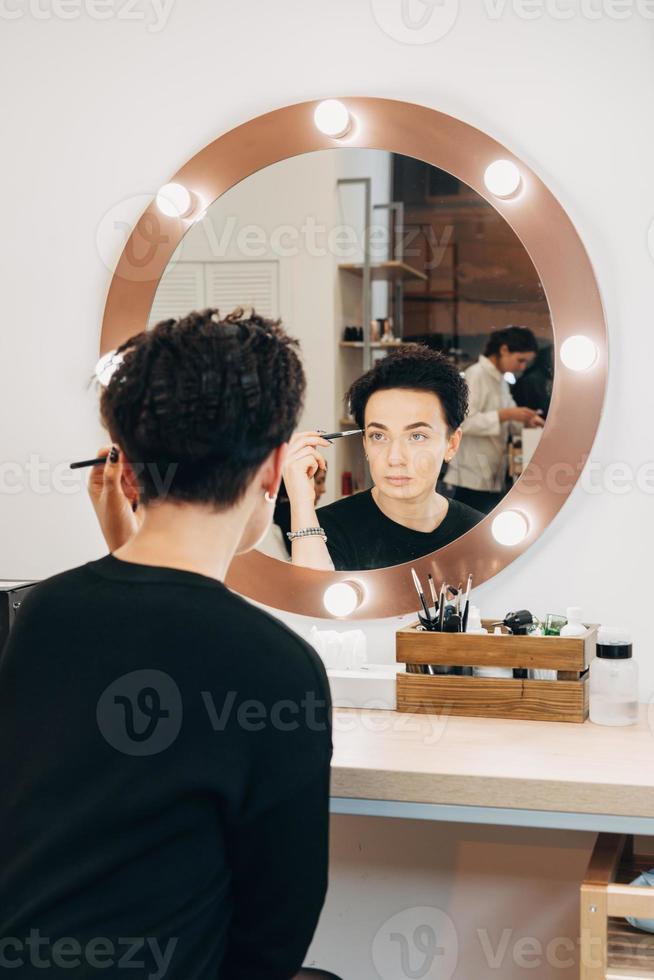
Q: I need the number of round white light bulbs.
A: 7